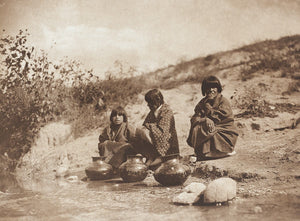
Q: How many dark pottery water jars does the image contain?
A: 3